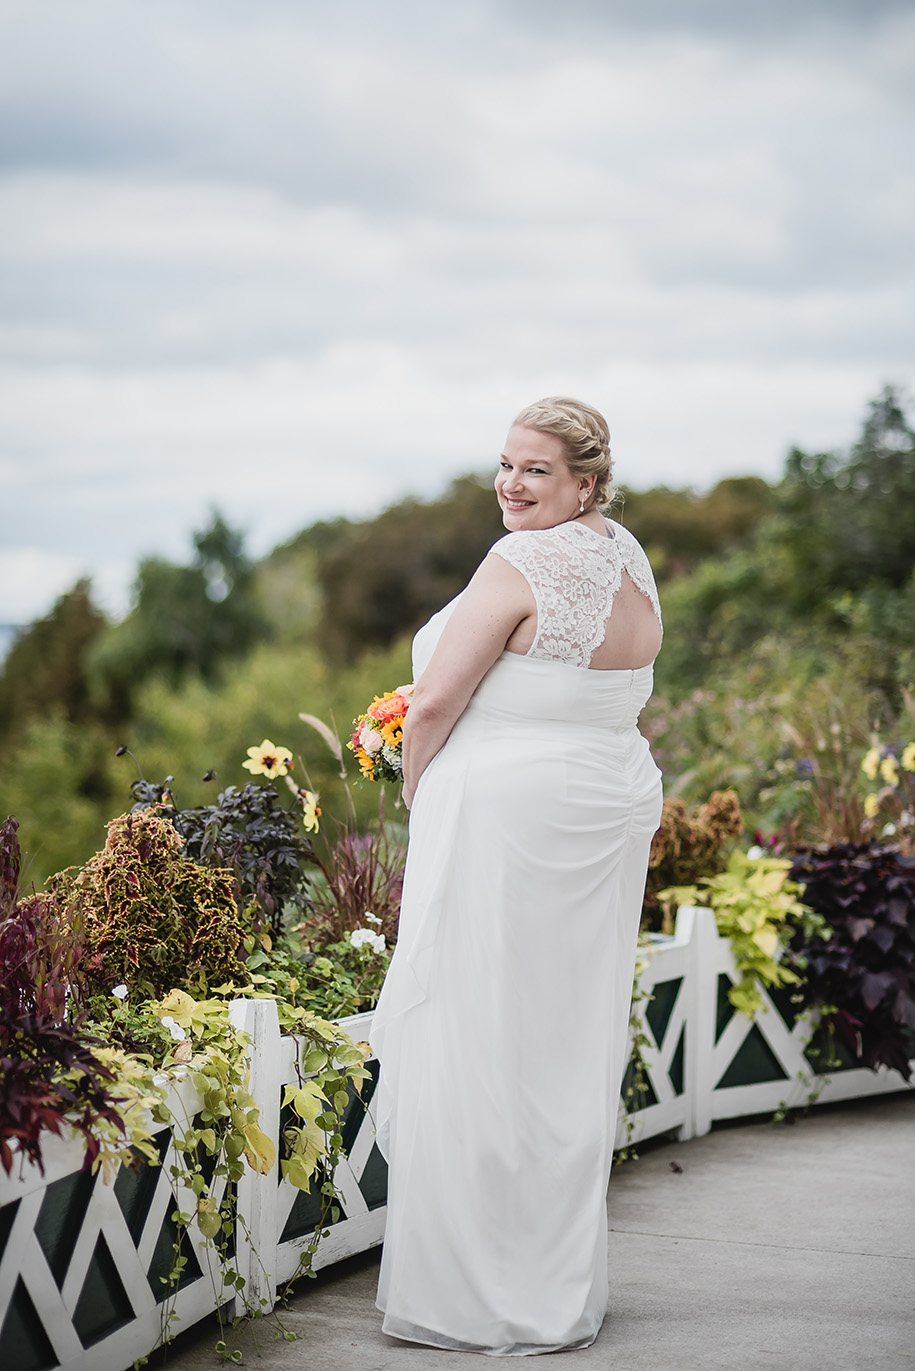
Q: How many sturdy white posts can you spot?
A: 2